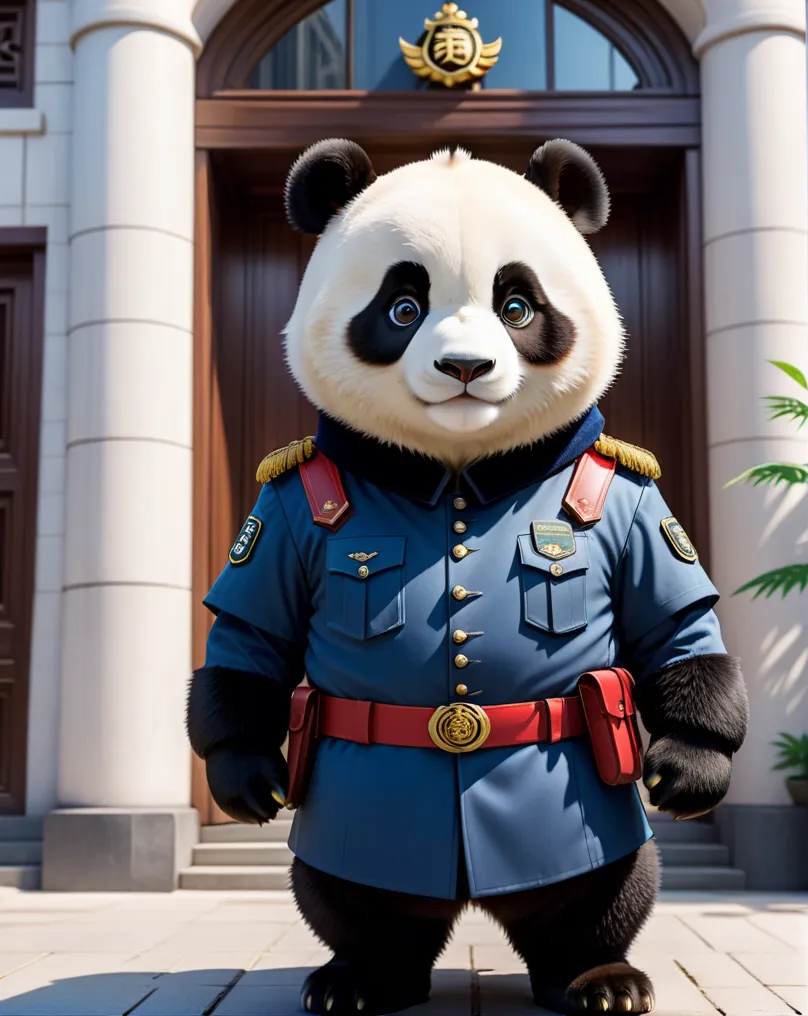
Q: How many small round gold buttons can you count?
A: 9